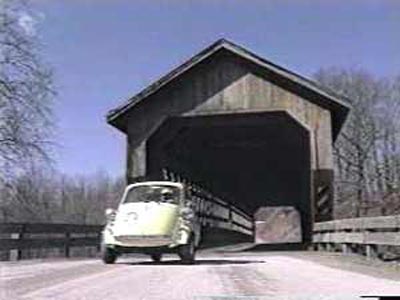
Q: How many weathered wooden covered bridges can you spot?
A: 1